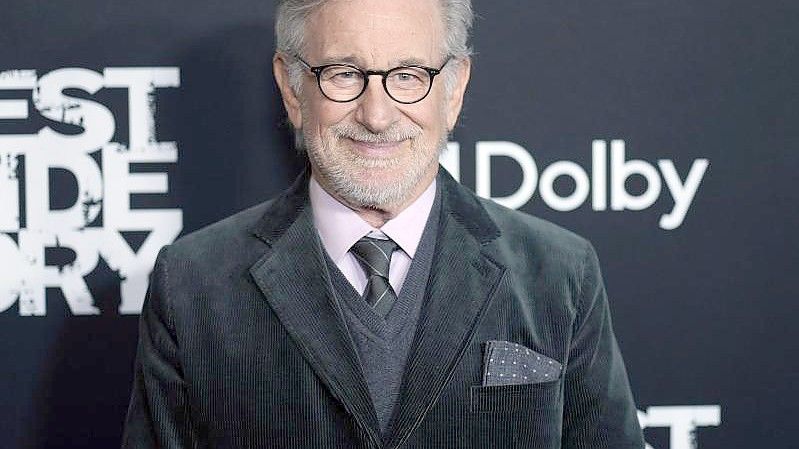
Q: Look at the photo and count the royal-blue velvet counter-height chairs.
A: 0